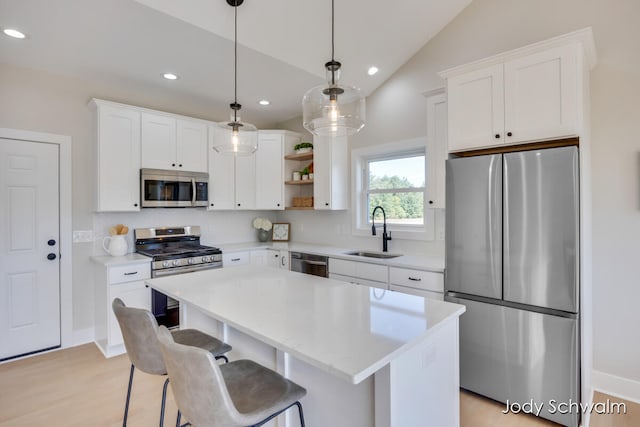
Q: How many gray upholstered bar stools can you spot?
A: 2